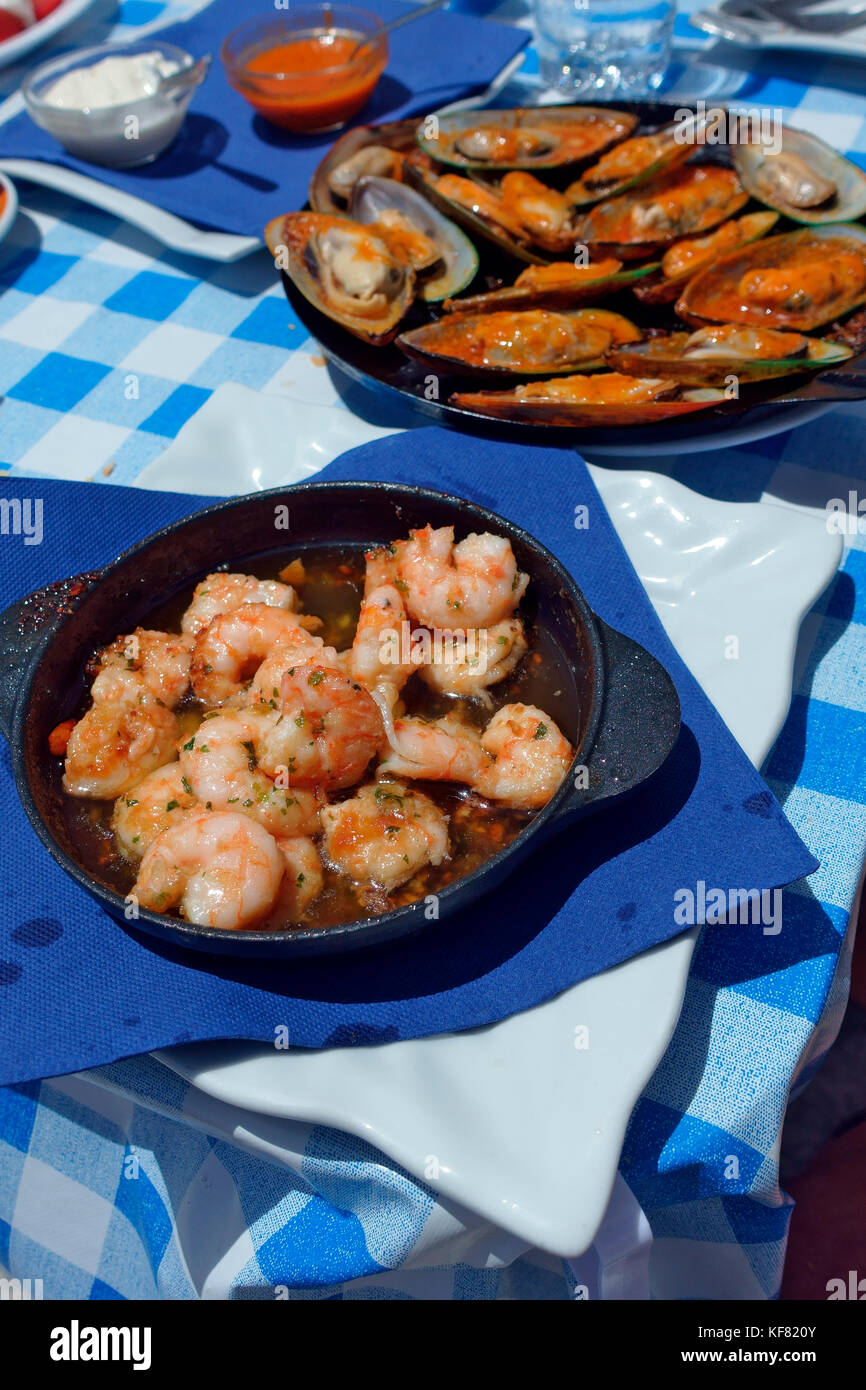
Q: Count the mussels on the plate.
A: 15